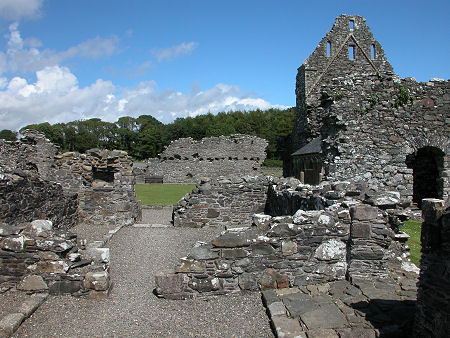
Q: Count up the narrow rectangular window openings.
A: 4